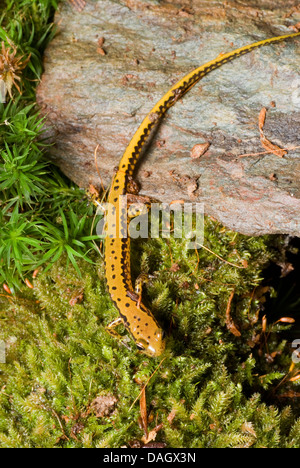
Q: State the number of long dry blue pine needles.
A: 0